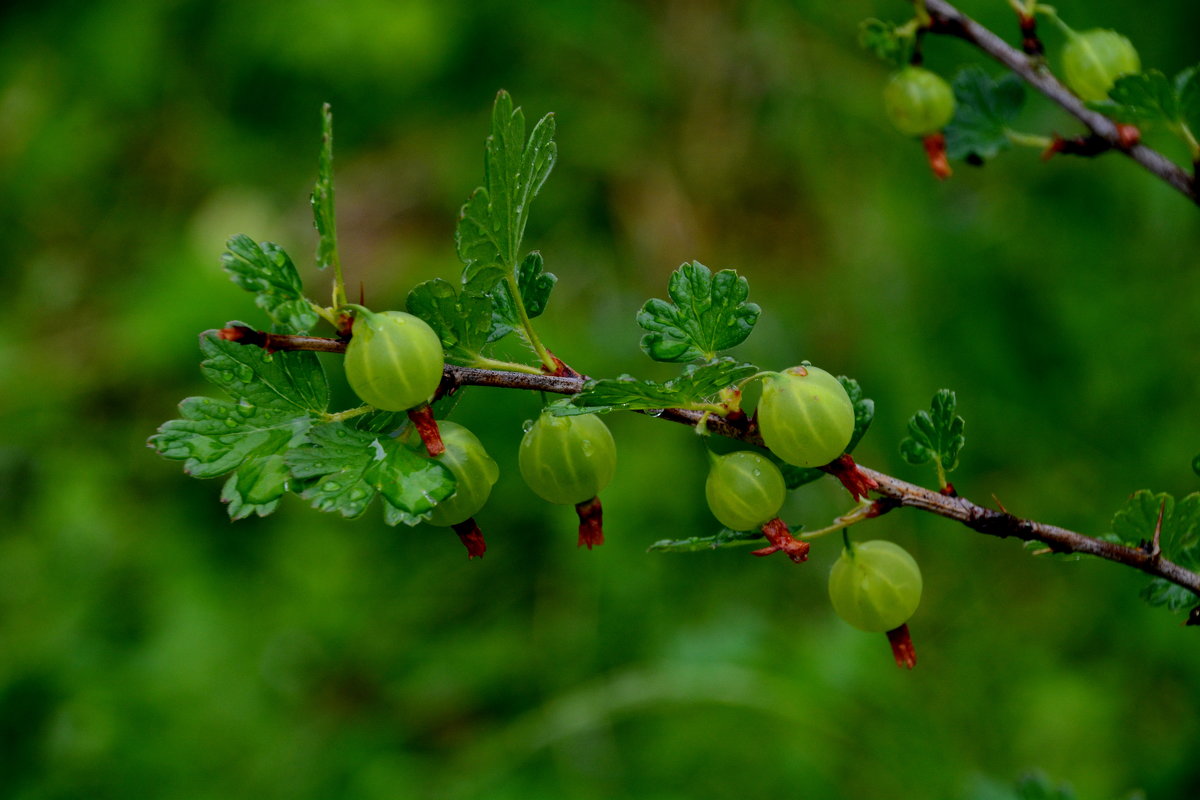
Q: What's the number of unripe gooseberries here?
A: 8